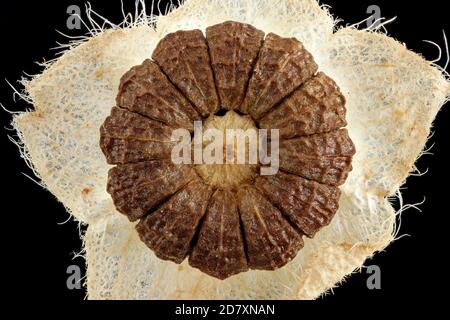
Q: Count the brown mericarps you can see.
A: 12